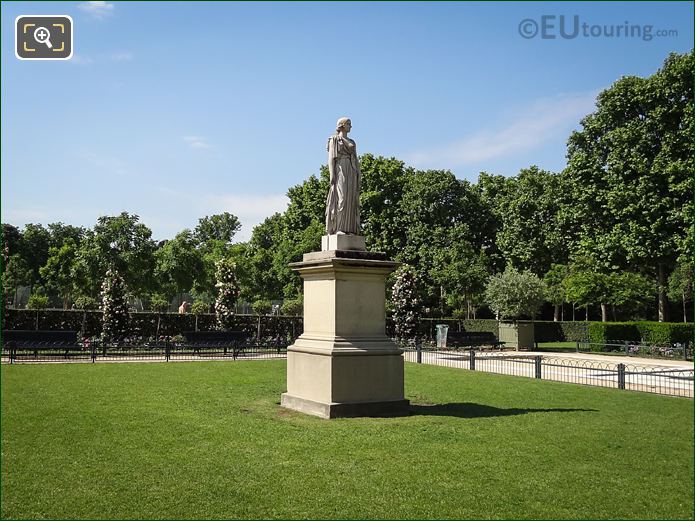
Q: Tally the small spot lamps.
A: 0